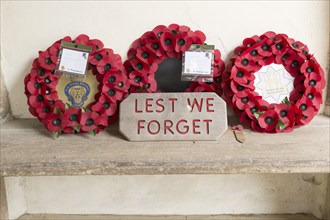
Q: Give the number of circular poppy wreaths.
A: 3